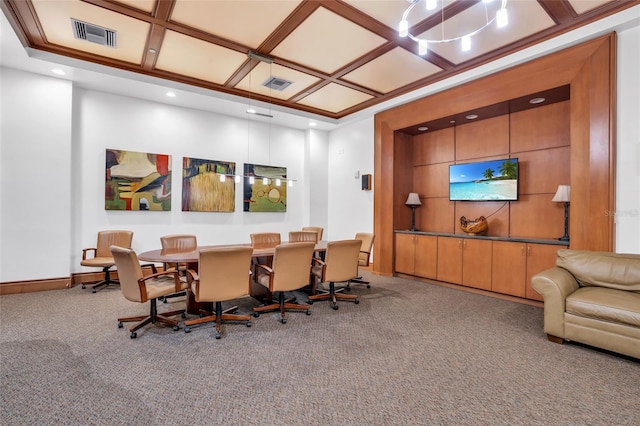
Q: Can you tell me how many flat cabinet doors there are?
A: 6